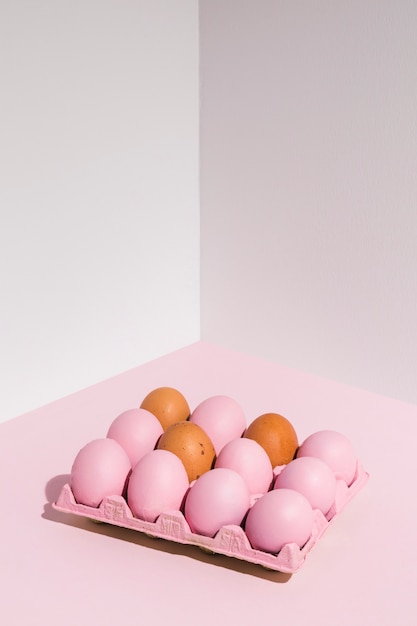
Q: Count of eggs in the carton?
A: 12